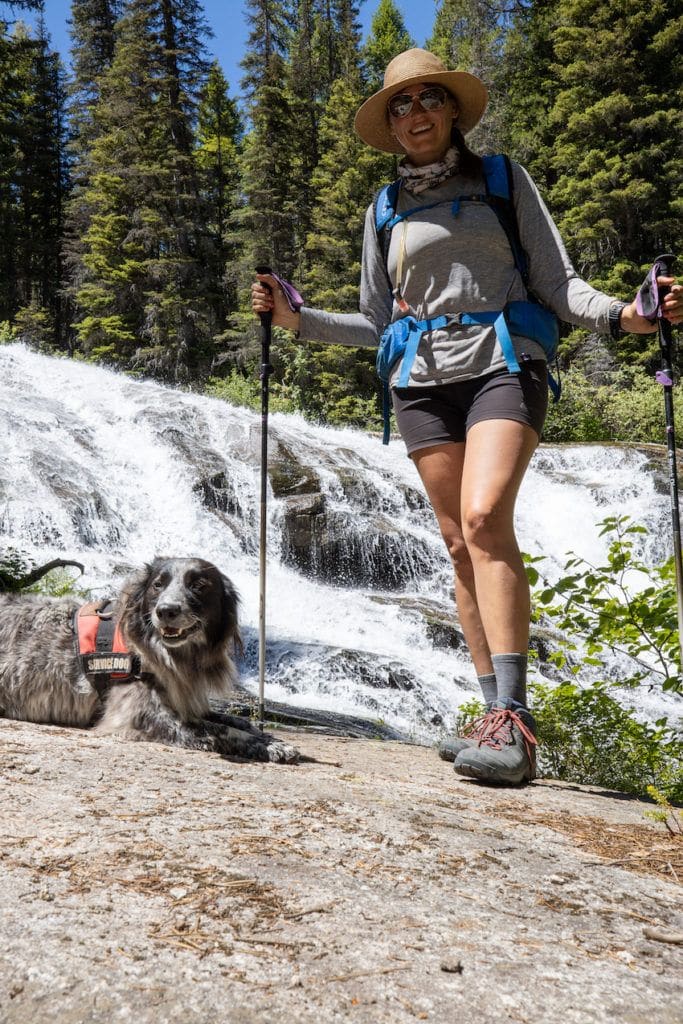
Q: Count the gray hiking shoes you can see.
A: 2